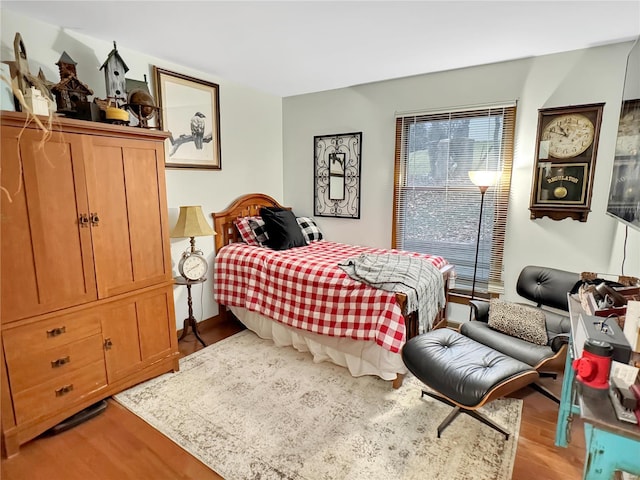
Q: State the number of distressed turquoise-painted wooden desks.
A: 1